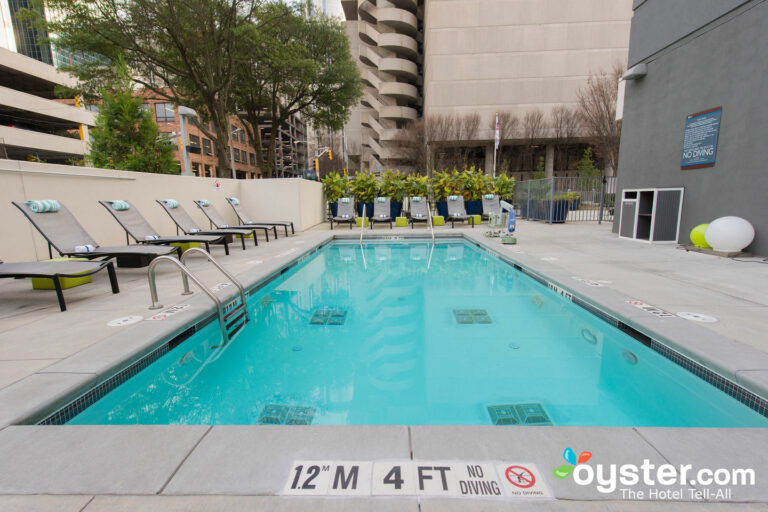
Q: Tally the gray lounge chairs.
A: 11